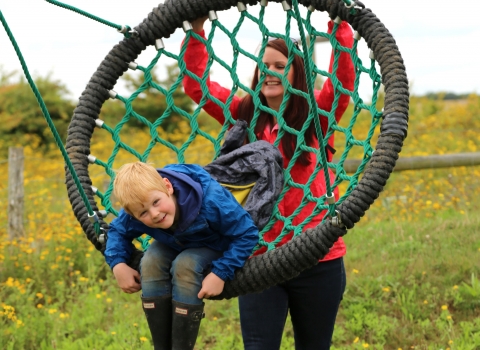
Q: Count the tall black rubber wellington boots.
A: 2